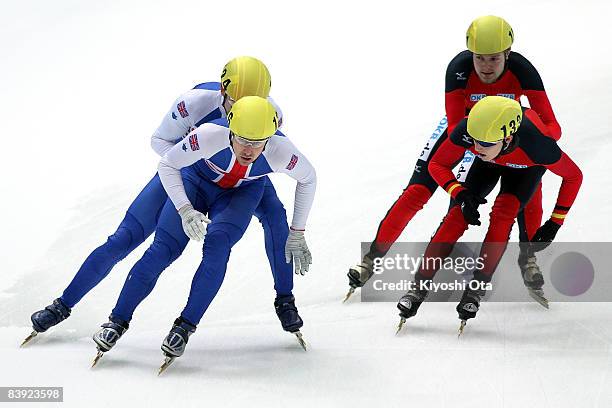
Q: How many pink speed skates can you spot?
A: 0